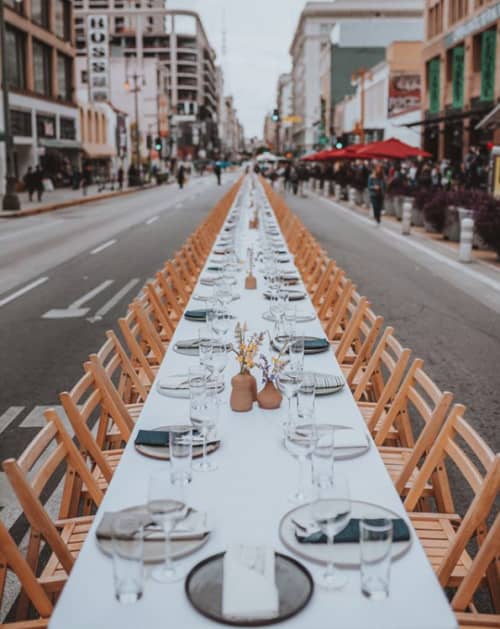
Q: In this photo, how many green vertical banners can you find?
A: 3